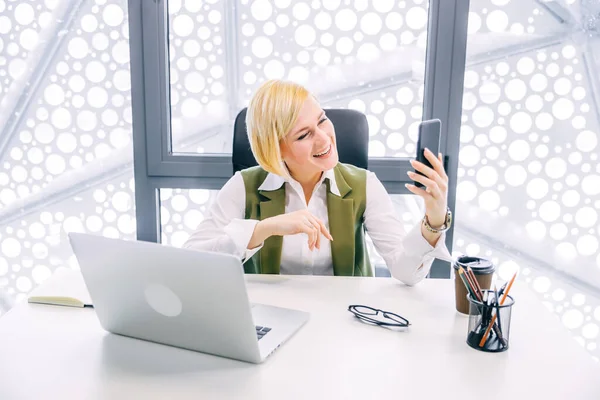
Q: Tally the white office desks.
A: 1